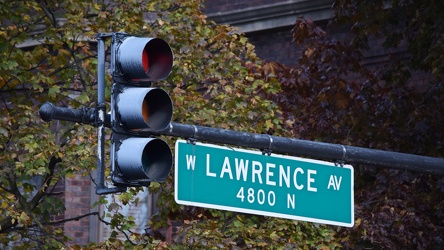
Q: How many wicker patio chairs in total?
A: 0